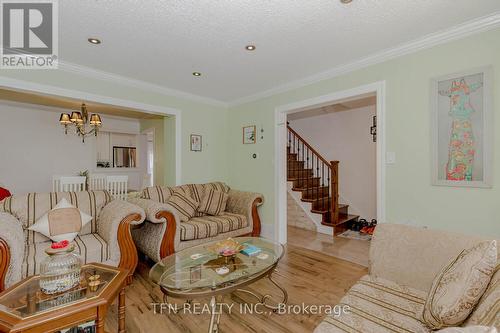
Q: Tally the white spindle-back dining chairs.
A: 4